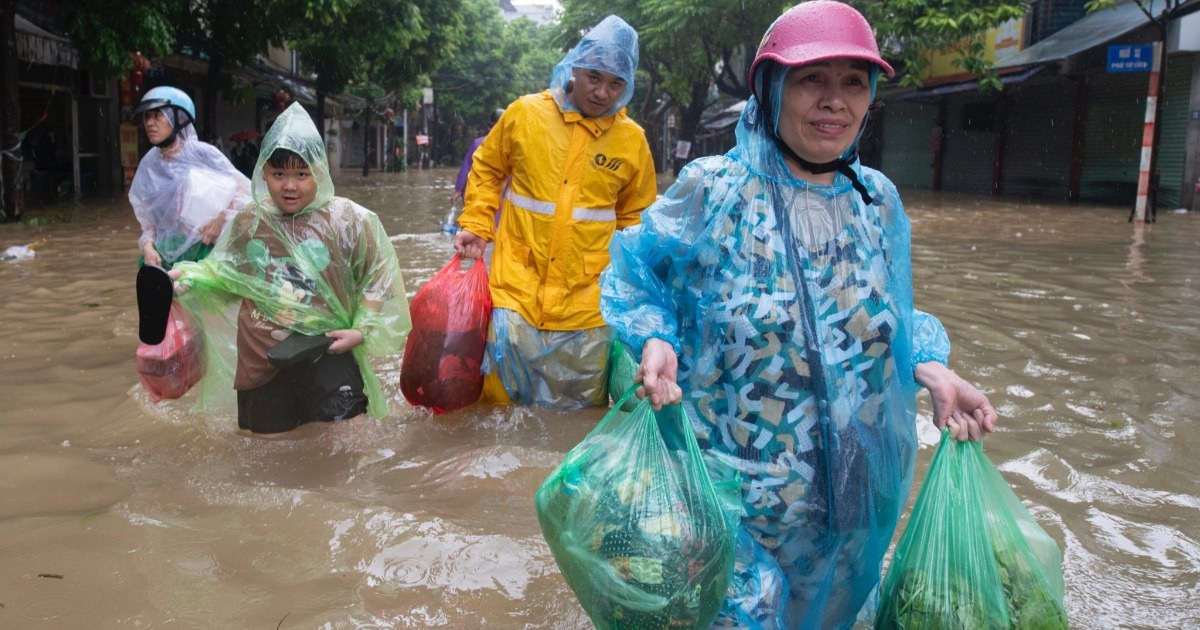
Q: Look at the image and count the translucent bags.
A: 5